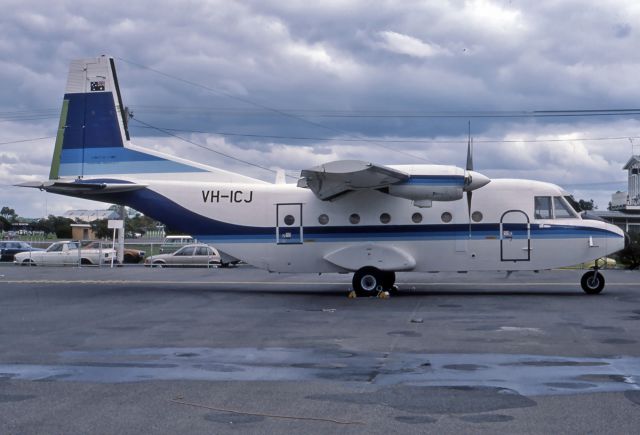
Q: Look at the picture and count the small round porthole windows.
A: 7